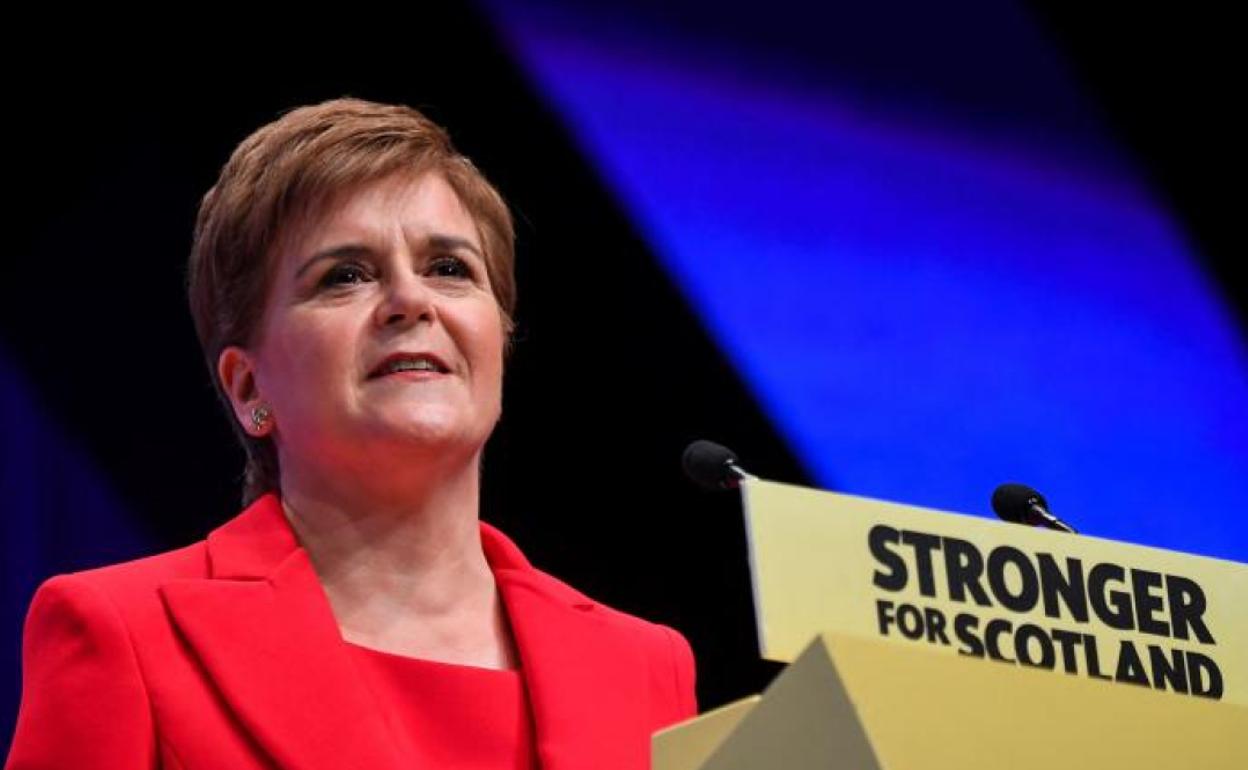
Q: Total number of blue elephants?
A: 0